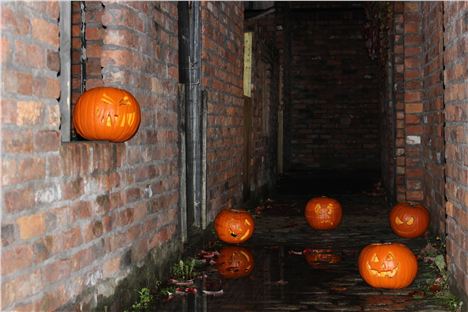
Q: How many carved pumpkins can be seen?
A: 5